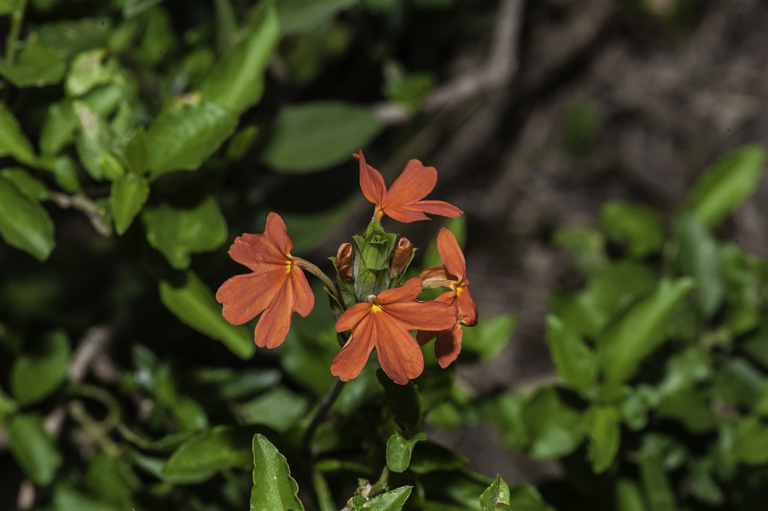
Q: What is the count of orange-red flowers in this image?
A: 4